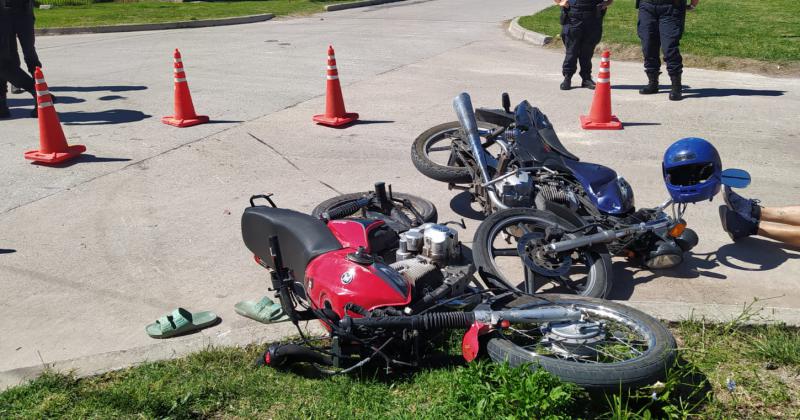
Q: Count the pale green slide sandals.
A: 2